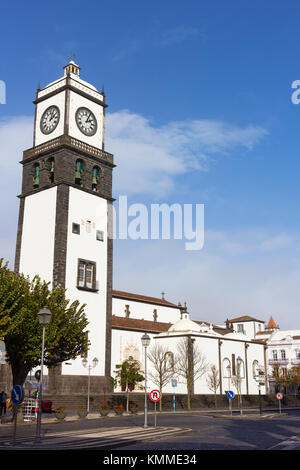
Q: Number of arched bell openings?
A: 4